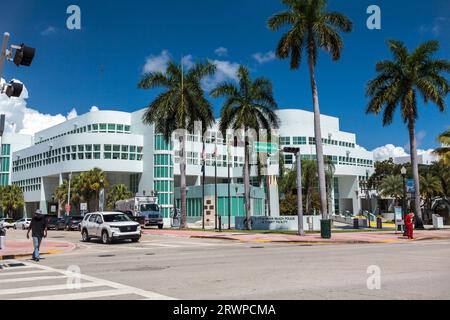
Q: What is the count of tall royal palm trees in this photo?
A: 4